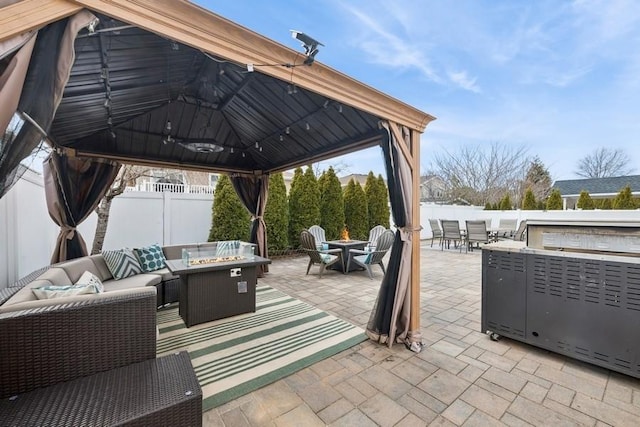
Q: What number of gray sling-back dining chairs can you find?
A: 6